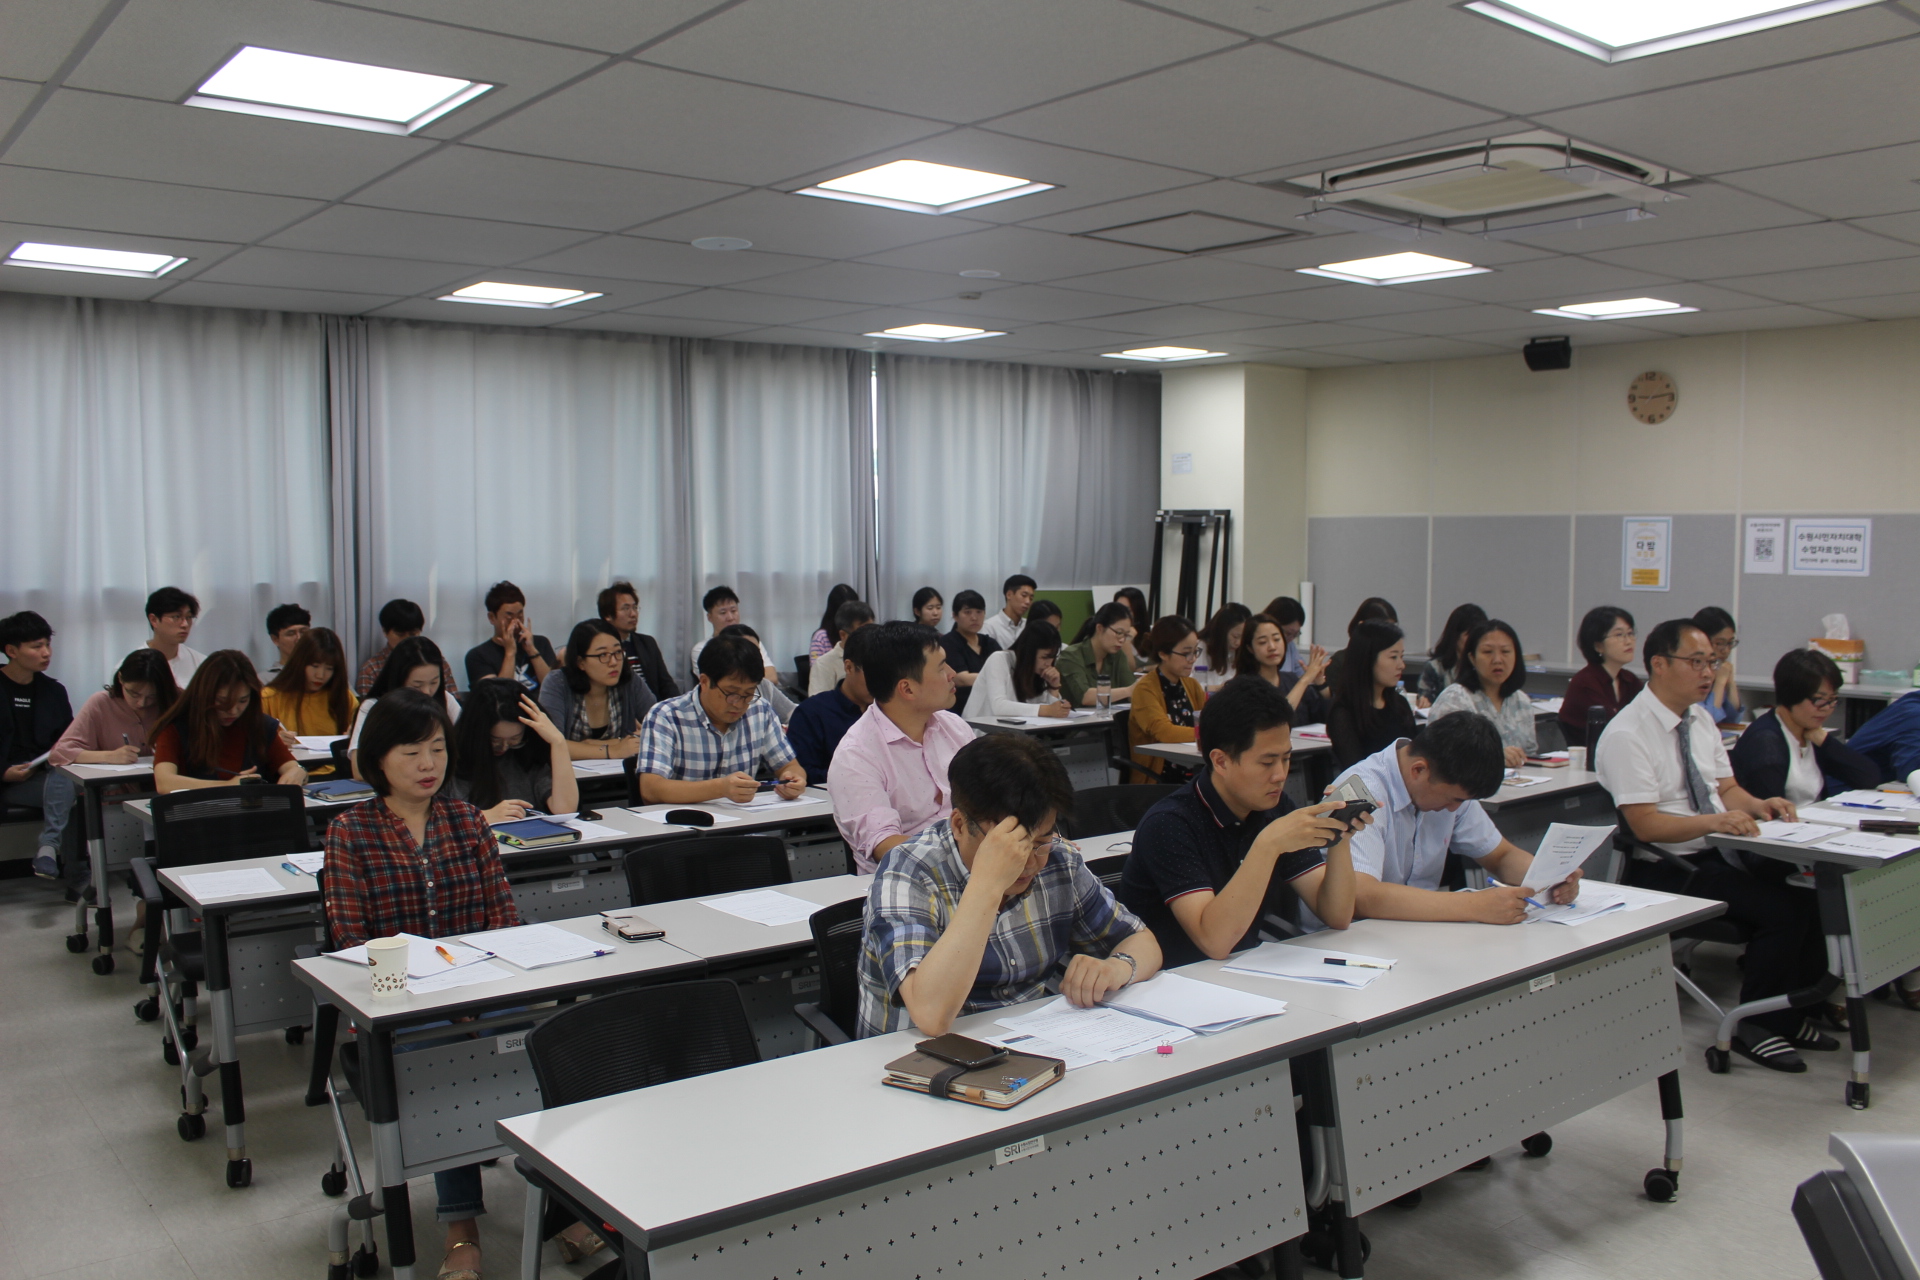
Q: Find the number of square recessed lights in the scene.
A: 9